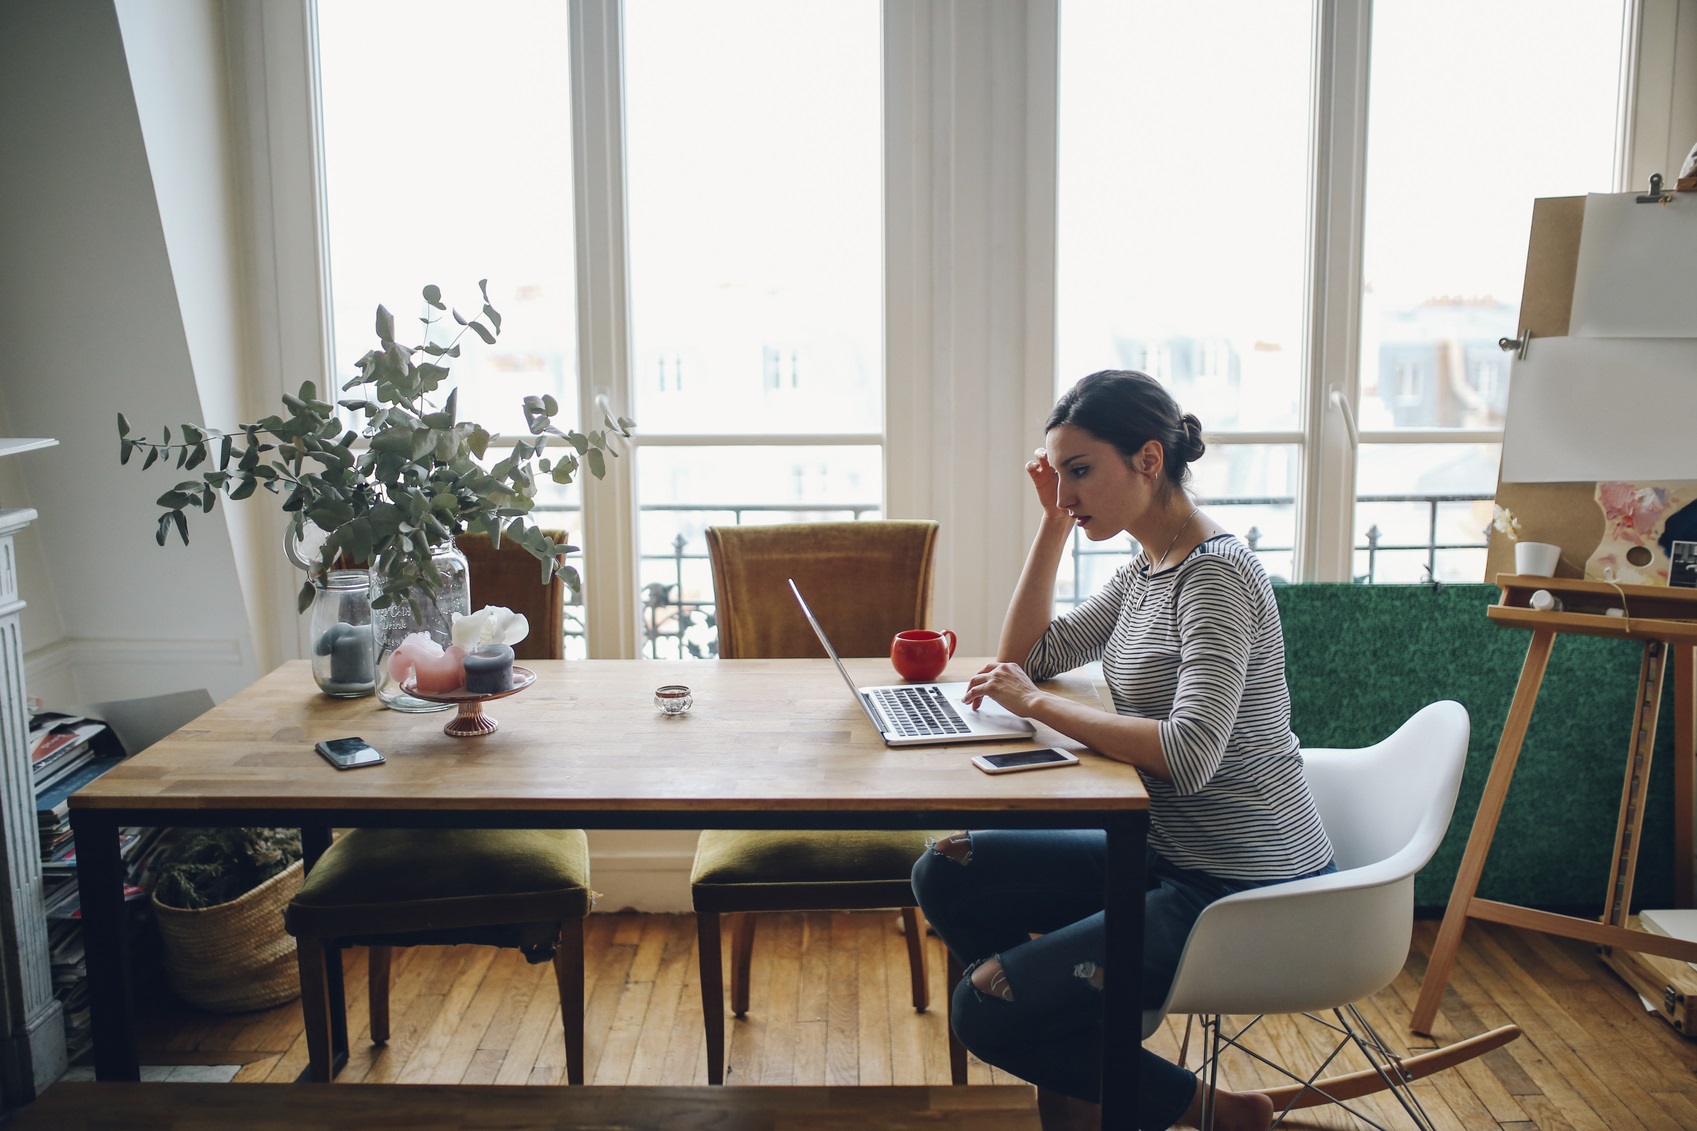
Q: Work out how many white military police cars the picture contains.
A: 0